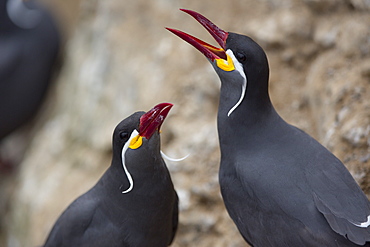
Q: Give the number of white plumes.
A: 3